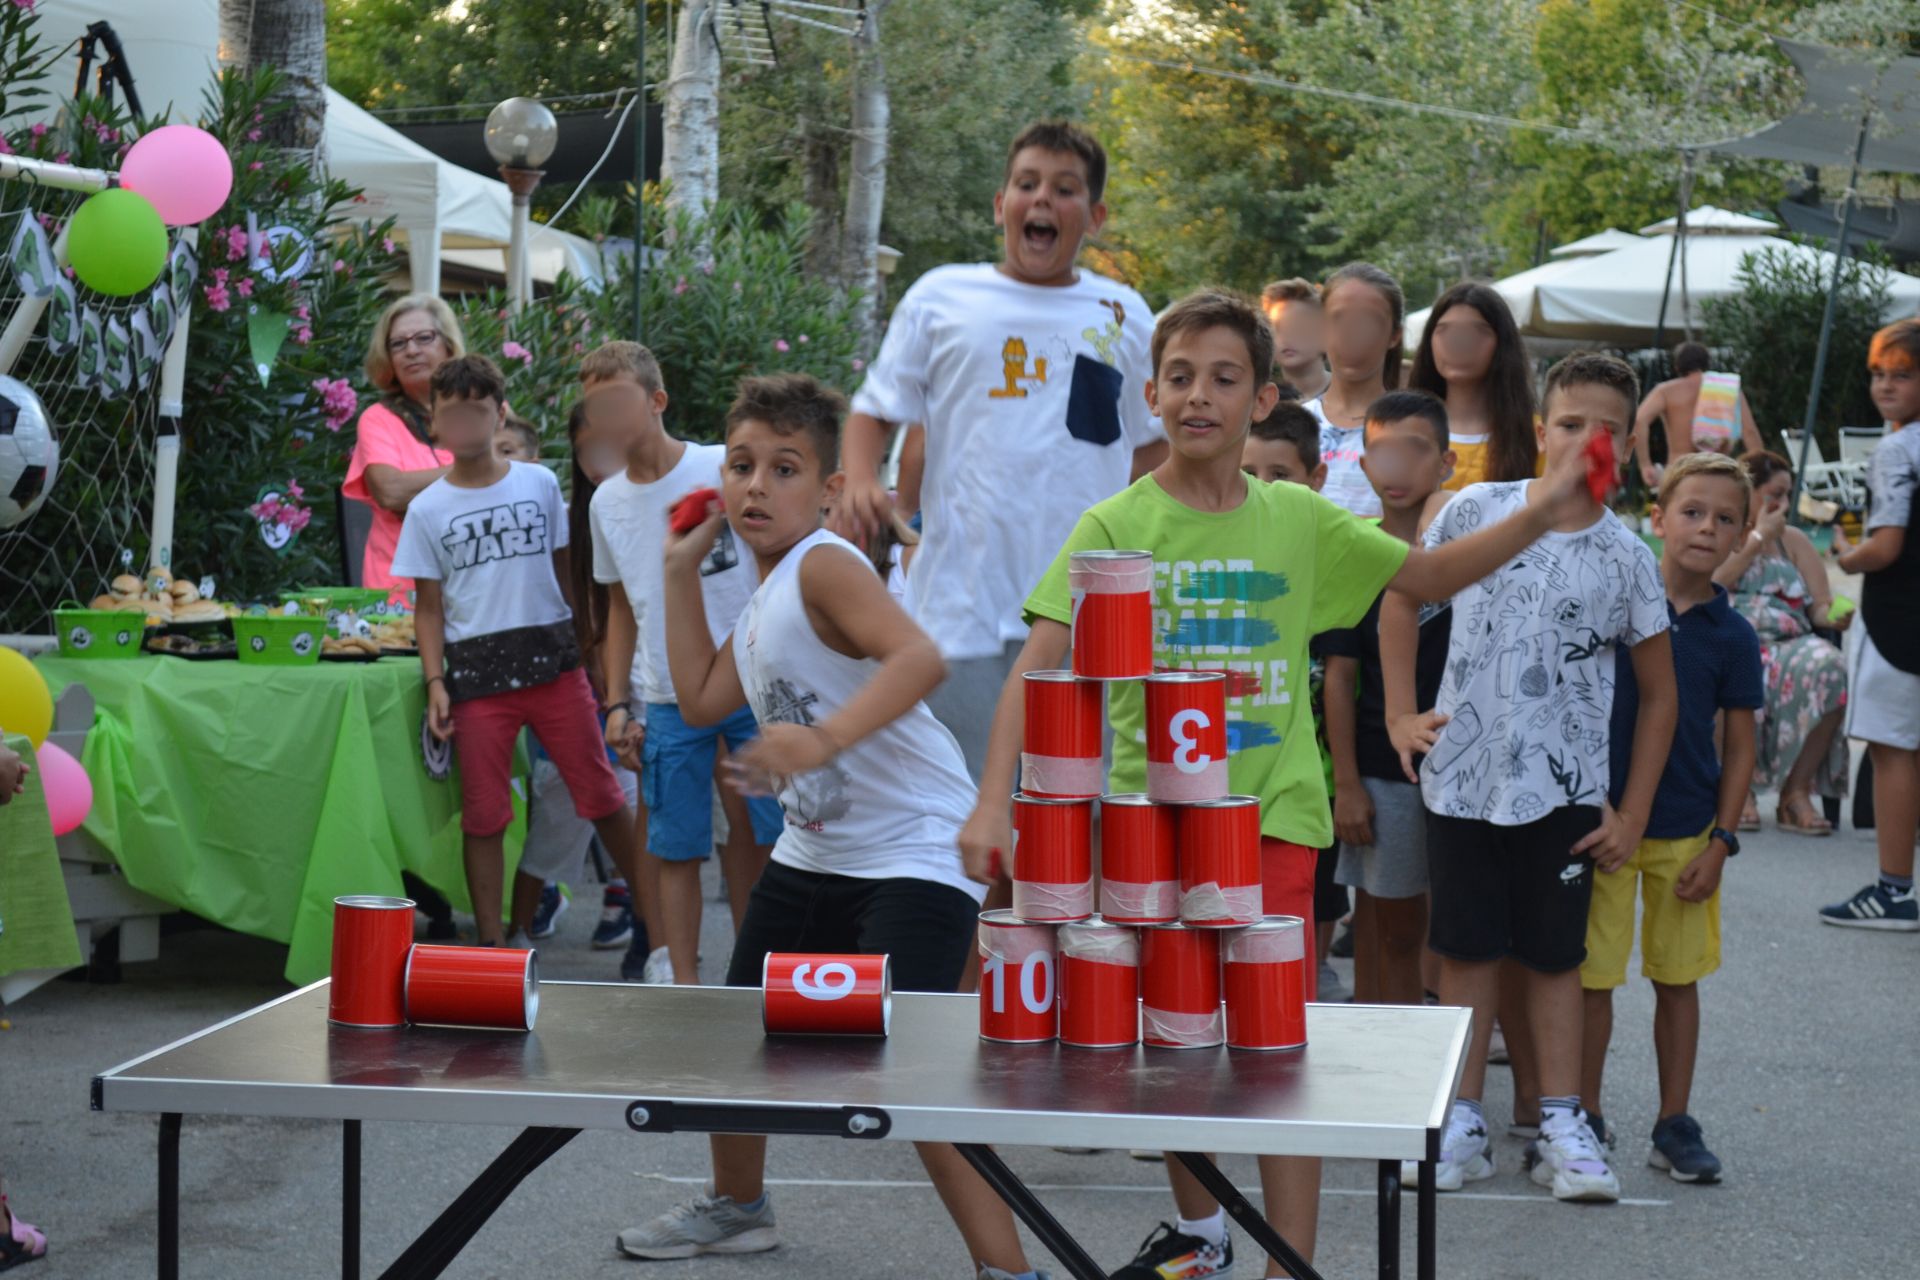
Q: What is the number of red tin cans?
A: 13